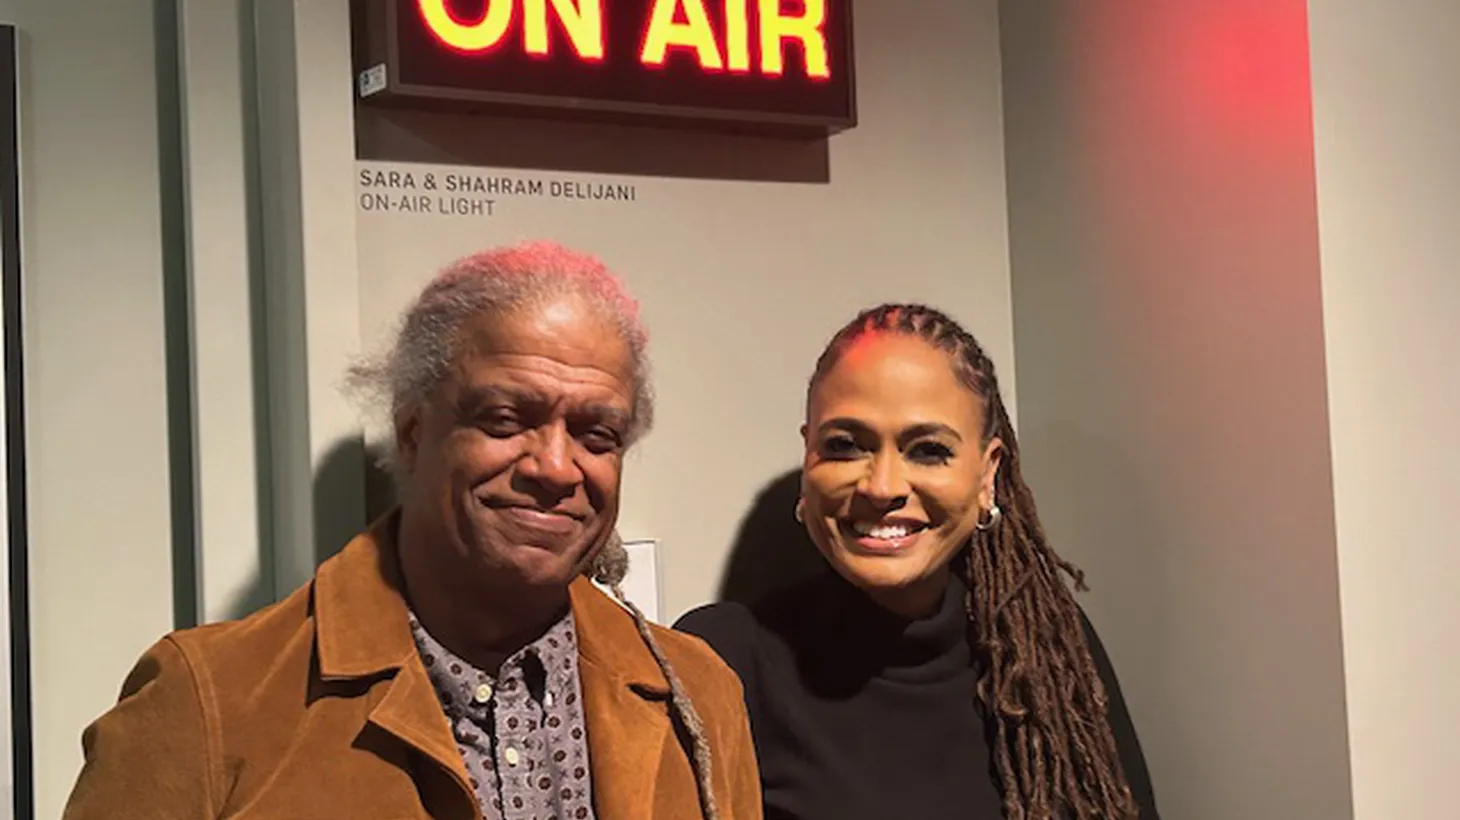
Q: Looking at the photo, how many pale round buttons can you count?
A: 2